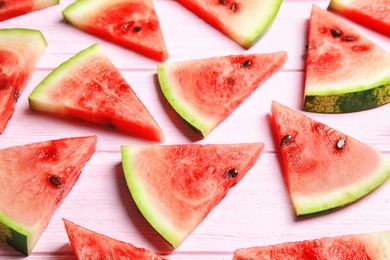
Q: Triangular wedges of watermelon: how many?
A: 13